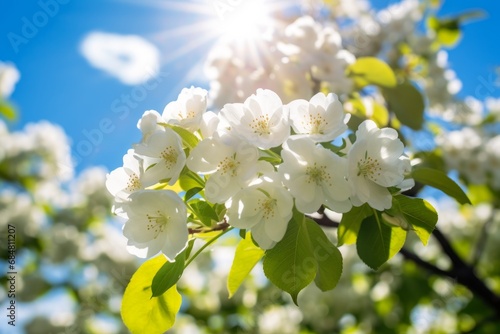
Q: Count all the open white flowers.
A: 10